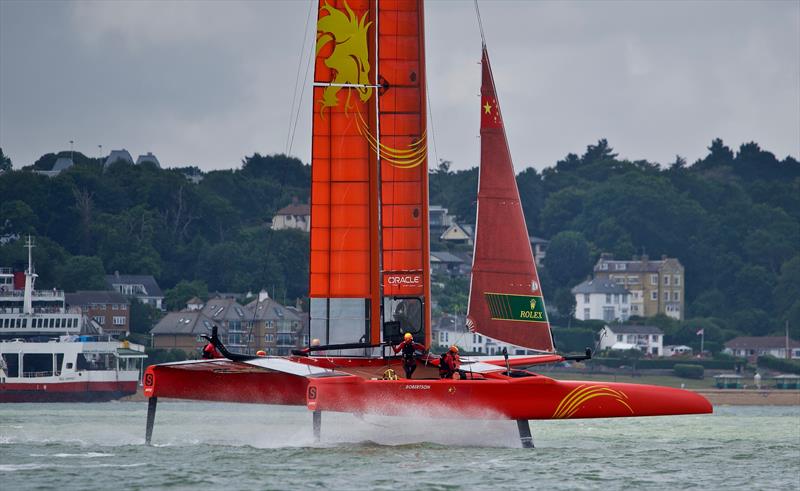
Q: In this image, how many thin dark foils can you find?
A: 3